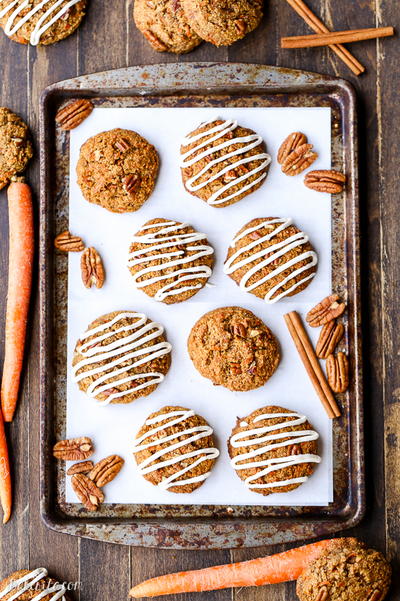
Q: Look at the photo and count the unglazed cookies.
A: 6